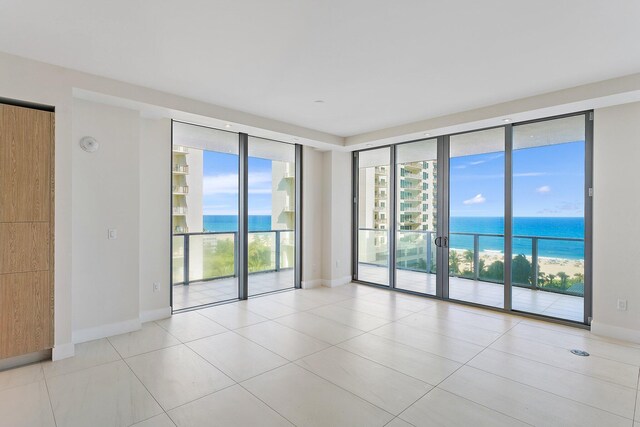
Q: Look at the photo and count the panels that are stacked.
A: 3